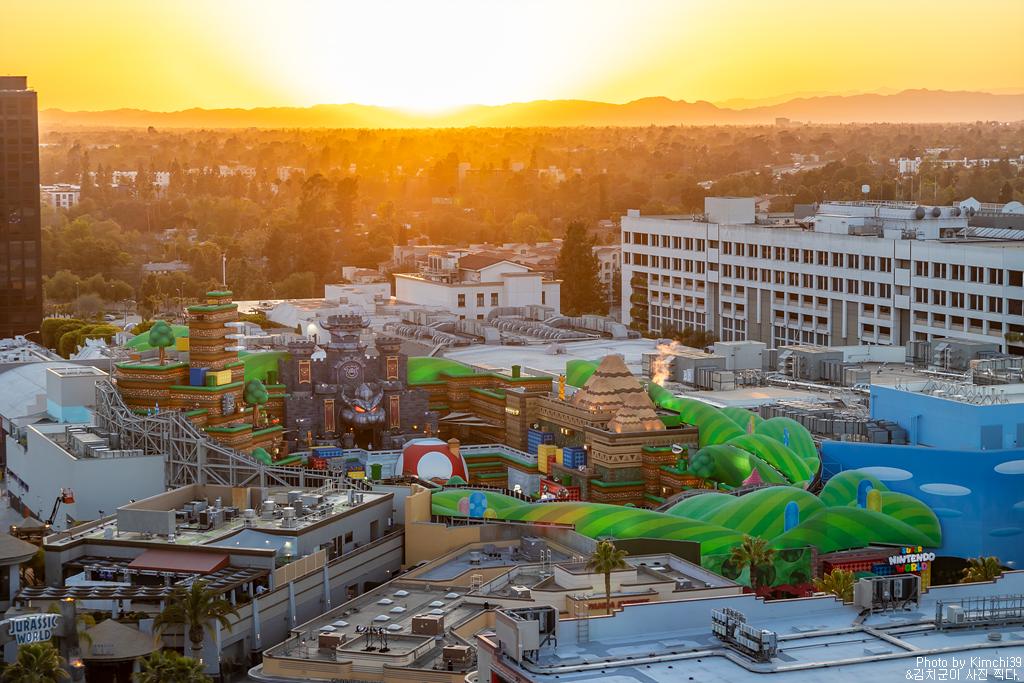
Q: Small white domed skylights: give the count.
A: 10